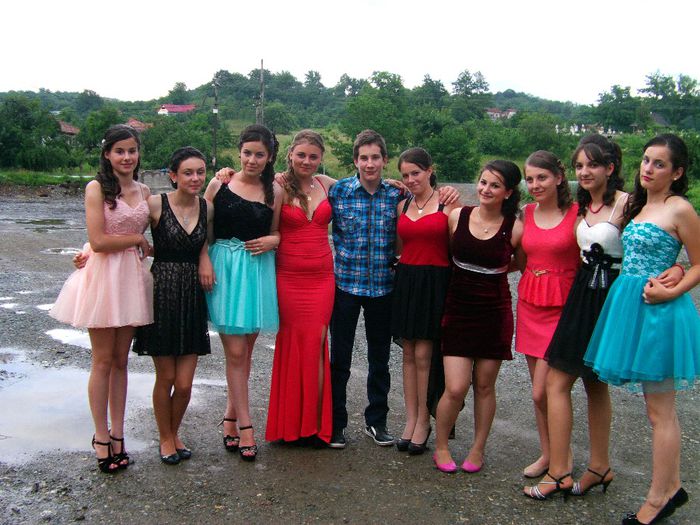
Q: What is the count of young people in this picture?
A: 10